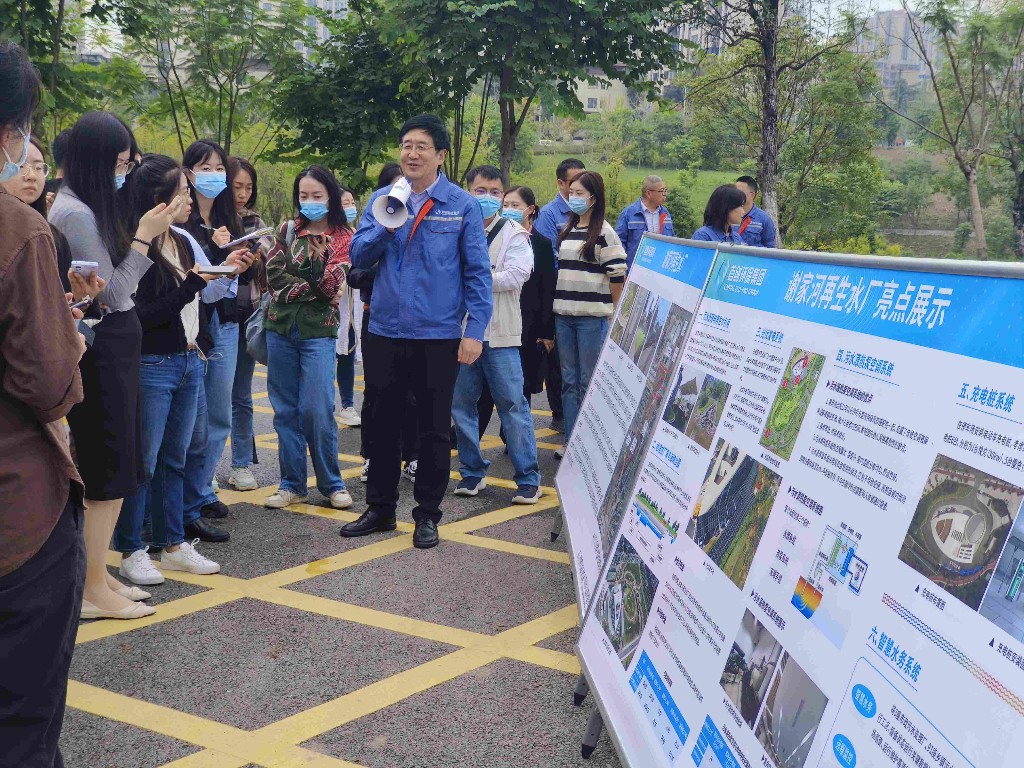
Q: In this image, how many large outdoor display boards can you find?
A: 2